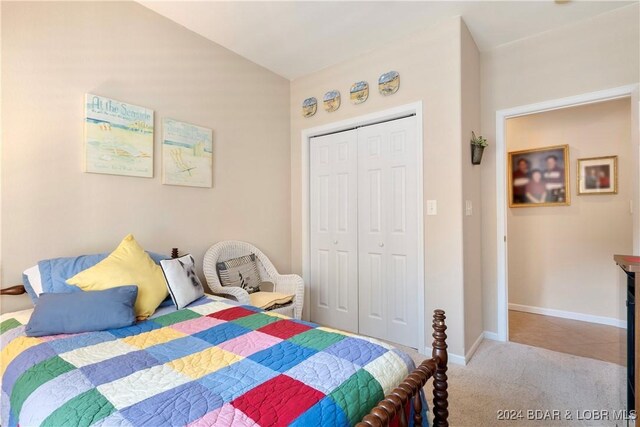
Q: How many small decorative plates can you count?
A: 4